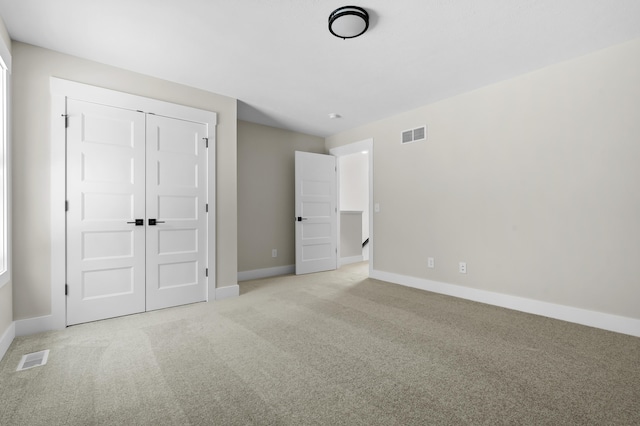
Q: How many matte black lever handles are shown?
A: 3